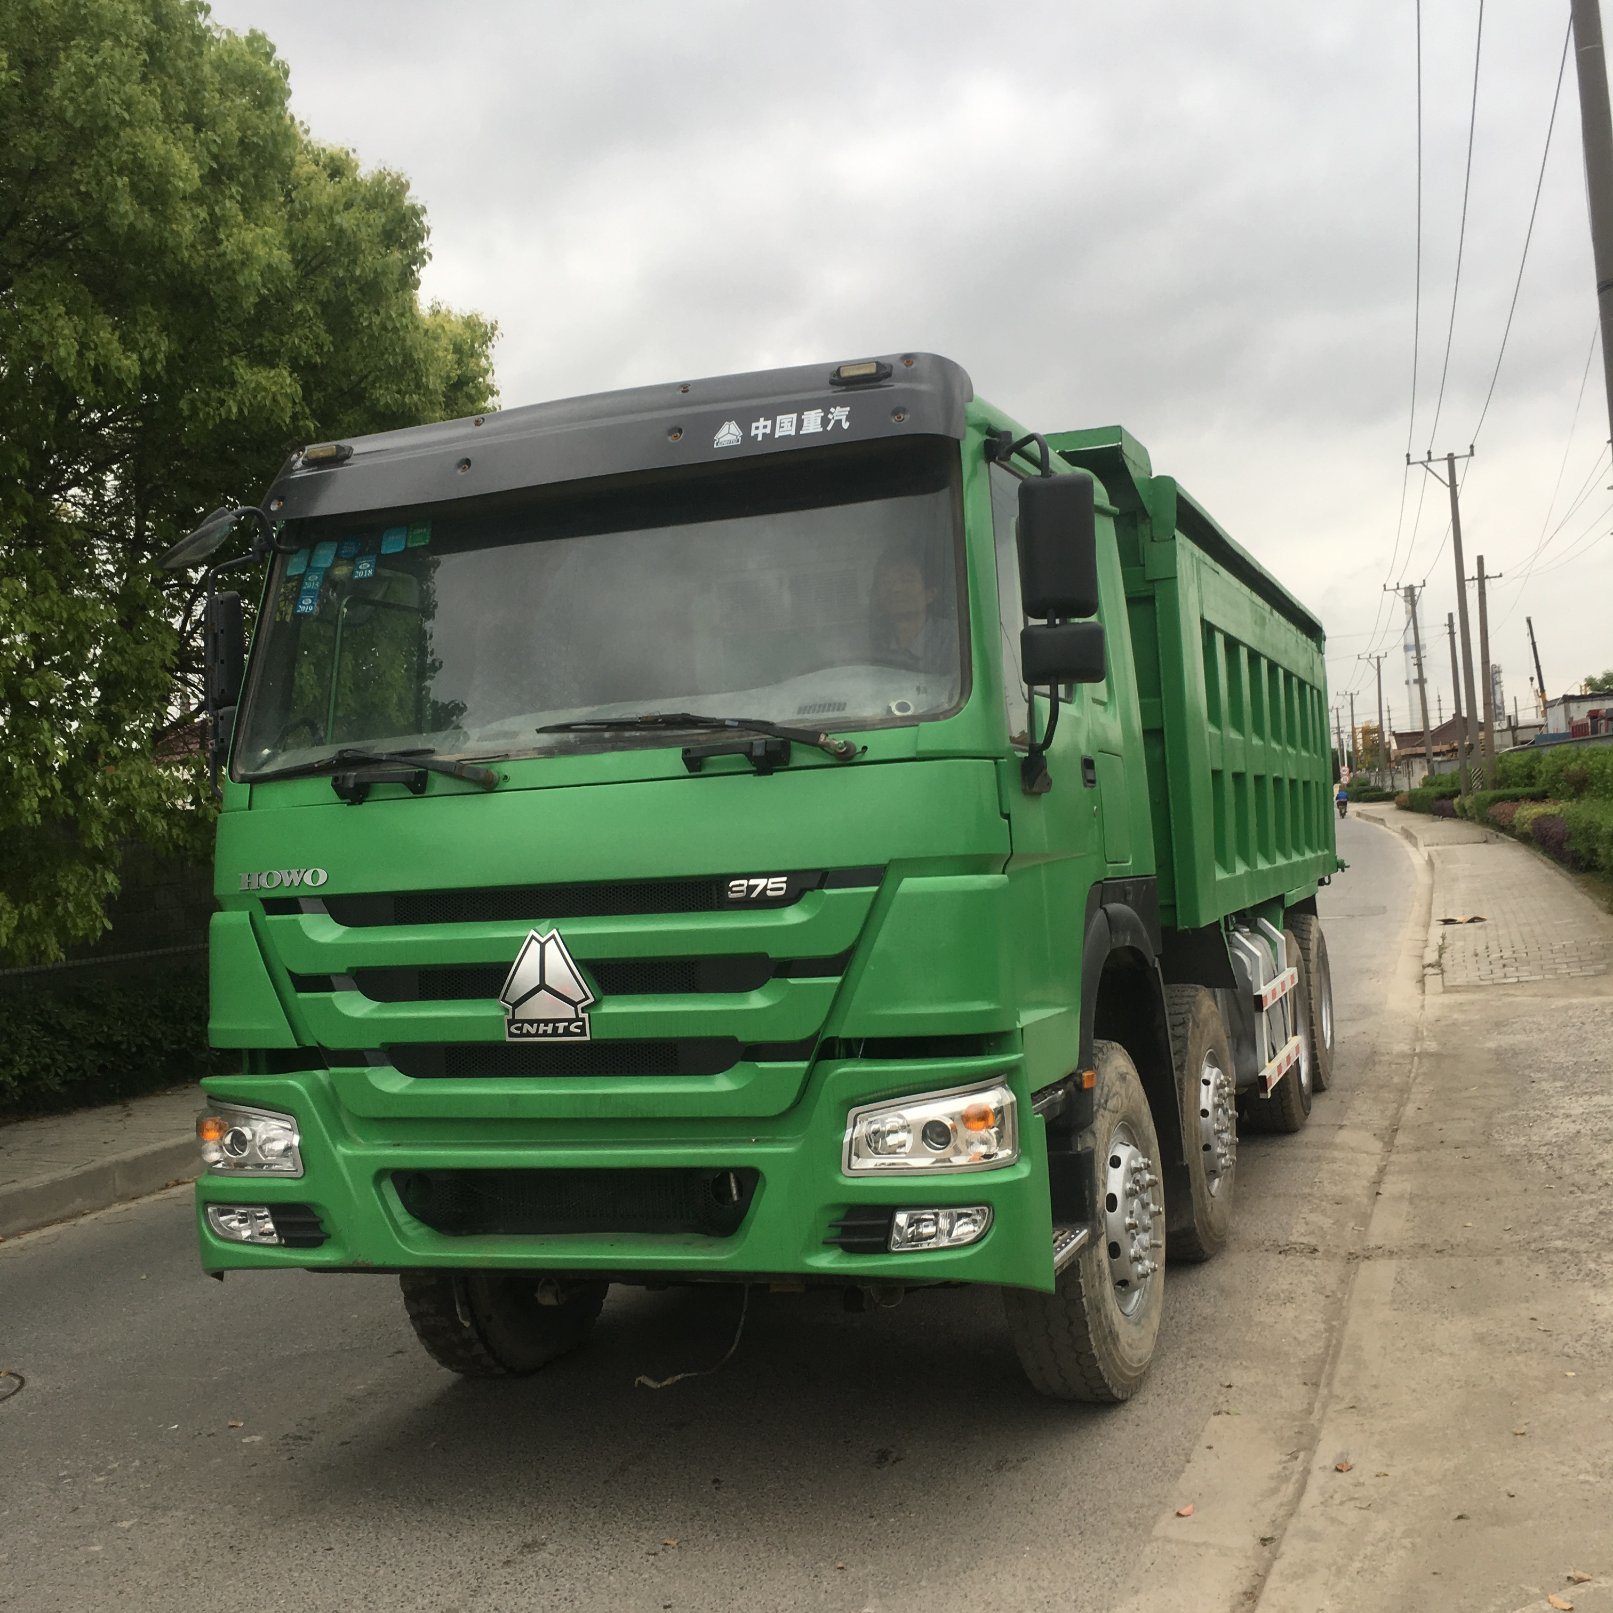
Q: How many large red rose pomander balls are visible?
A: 0